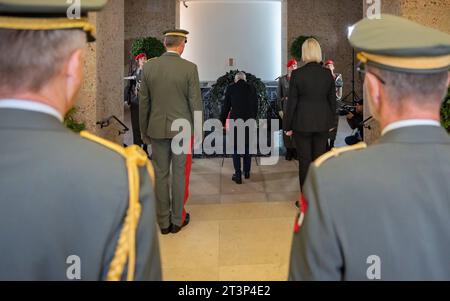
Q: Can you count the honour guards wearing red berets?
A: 3